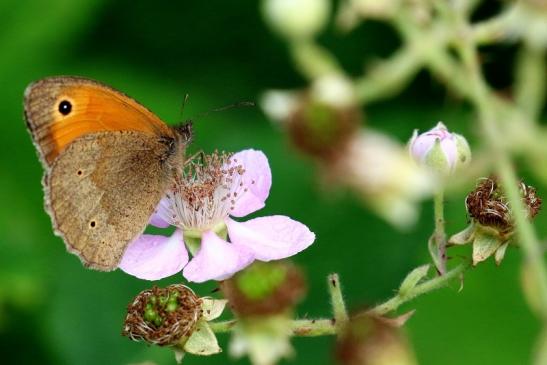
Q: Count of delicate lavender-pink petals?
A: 5